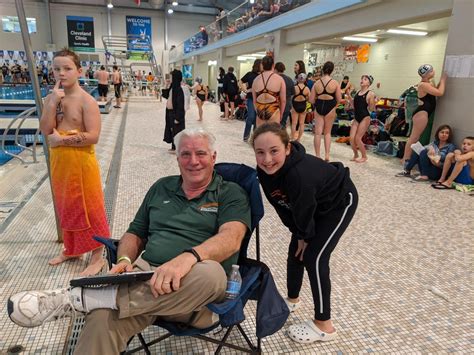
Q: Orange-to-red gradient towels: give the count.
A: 1